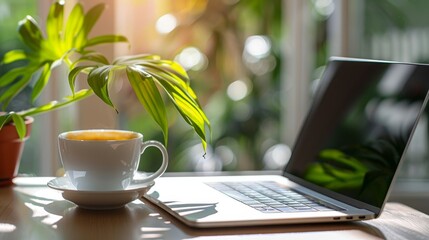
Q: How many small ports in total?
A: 3